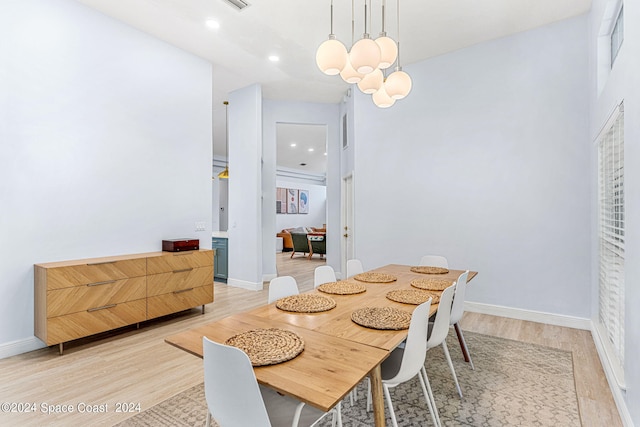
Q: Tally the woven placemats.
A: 8